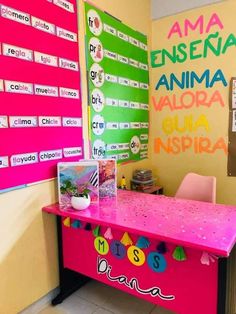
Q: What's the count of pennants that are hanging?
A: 10